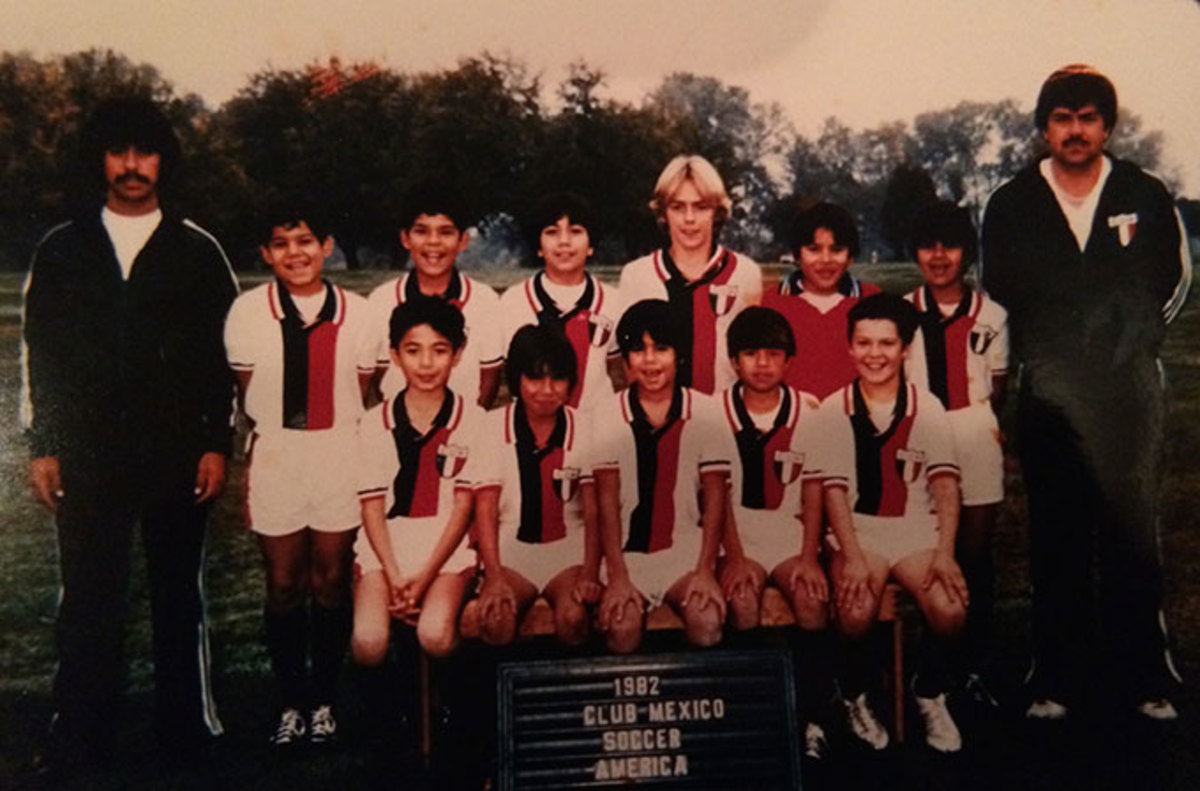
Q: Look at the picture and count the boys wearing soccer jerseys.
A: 11